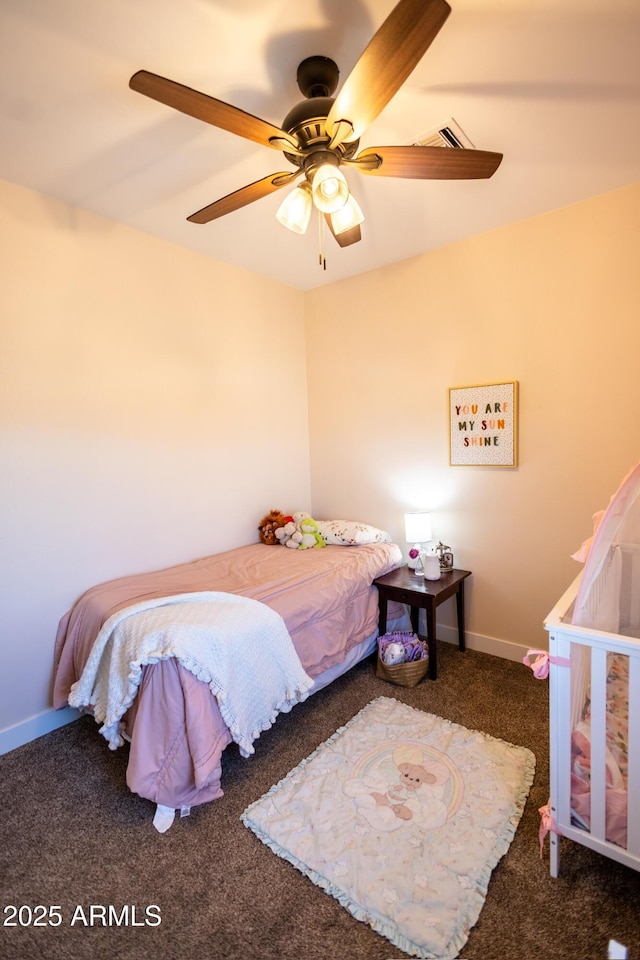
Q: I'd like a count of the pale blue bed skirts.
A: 1